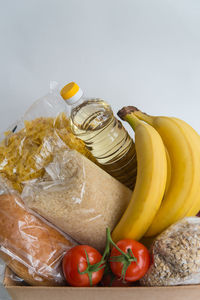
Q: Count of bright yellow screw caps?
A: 1